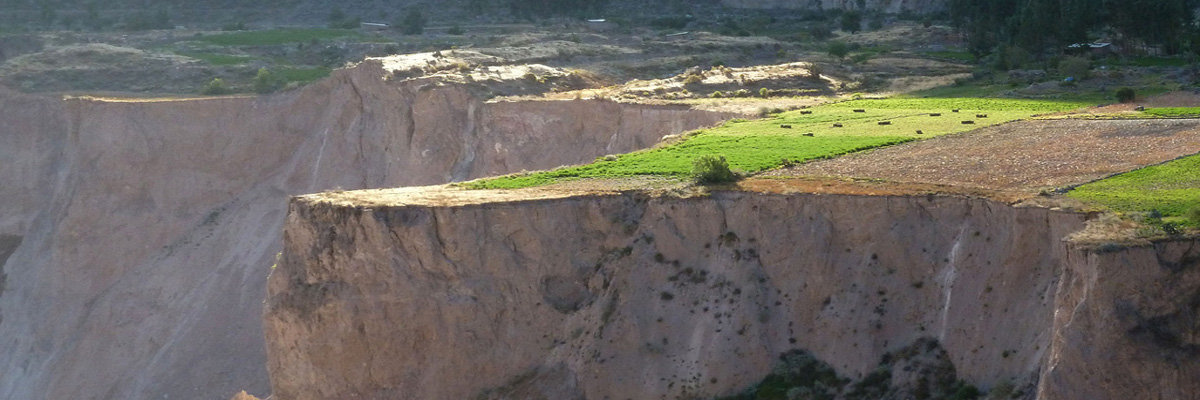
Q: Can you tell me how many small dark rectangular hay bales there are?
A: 11